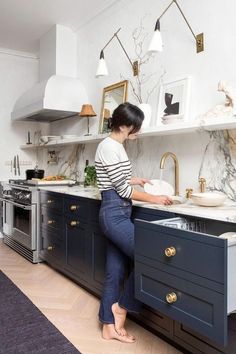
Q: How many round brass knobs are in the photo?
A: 7